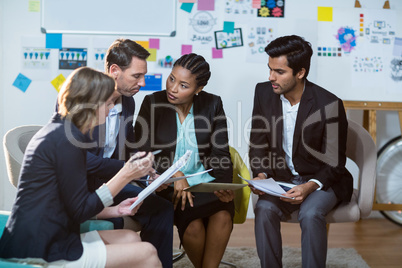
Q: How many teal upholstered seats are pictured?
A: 1